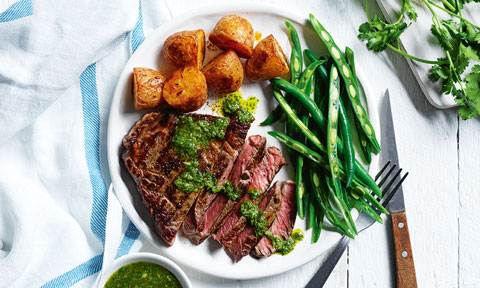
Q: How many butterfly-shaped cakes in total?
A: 0